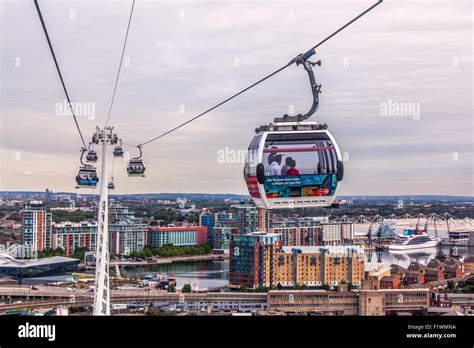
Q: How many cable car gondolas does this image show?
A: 6